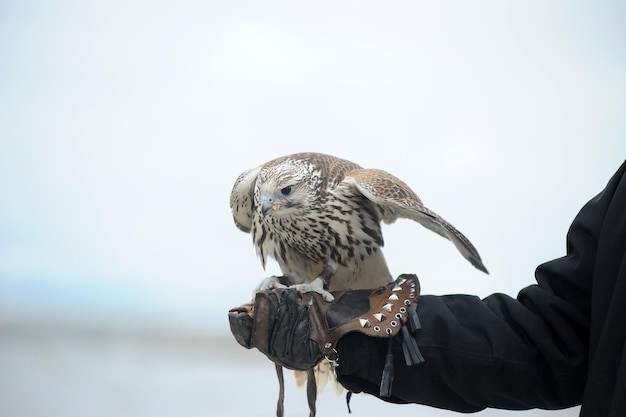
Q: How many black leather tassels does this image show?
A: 3